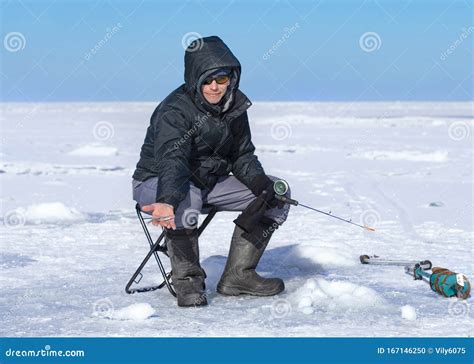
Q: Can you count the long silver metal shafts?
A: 1